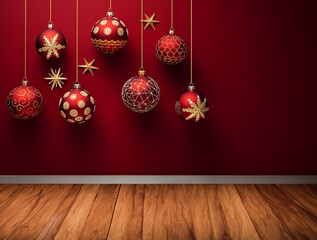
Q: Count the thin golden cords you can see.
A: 7